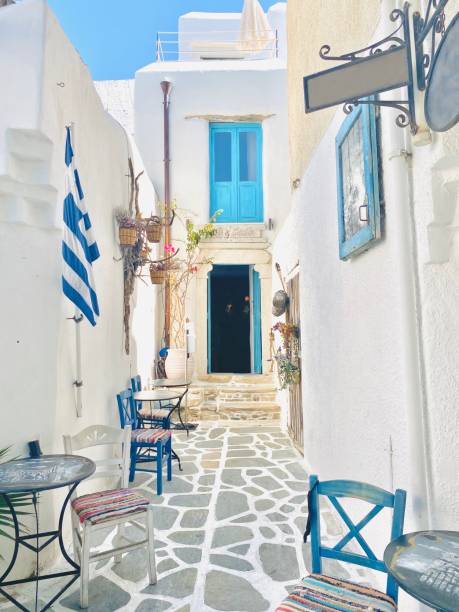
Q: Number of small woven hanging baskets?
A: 3